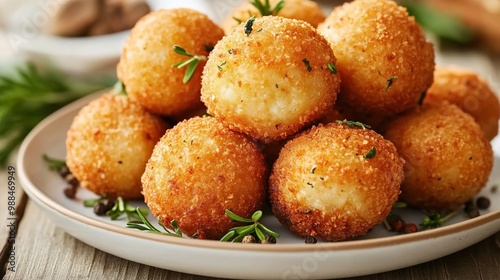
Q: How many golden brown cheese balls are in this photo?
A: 9